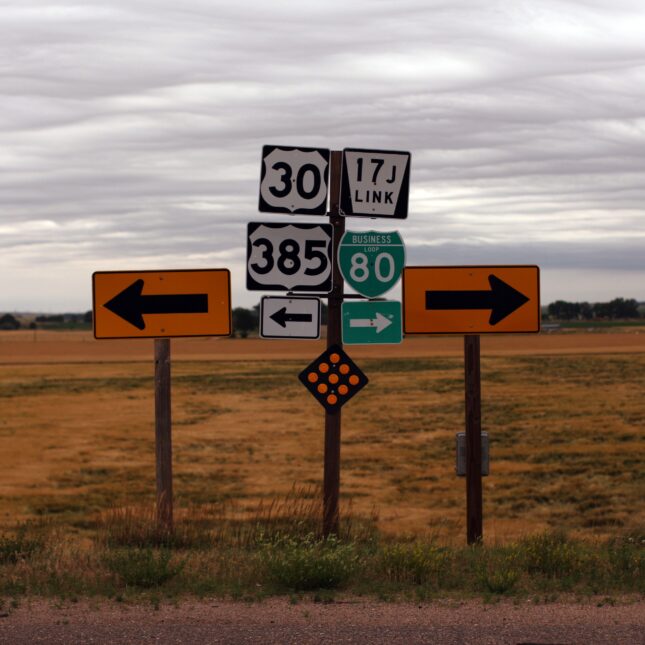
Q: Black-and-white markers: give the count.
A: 4